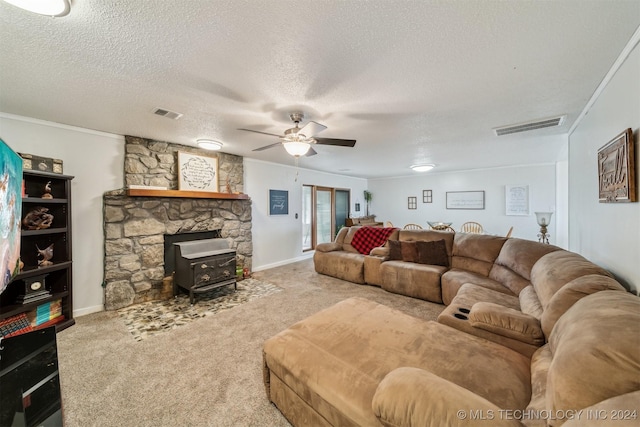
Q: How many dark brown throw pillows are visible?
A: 2